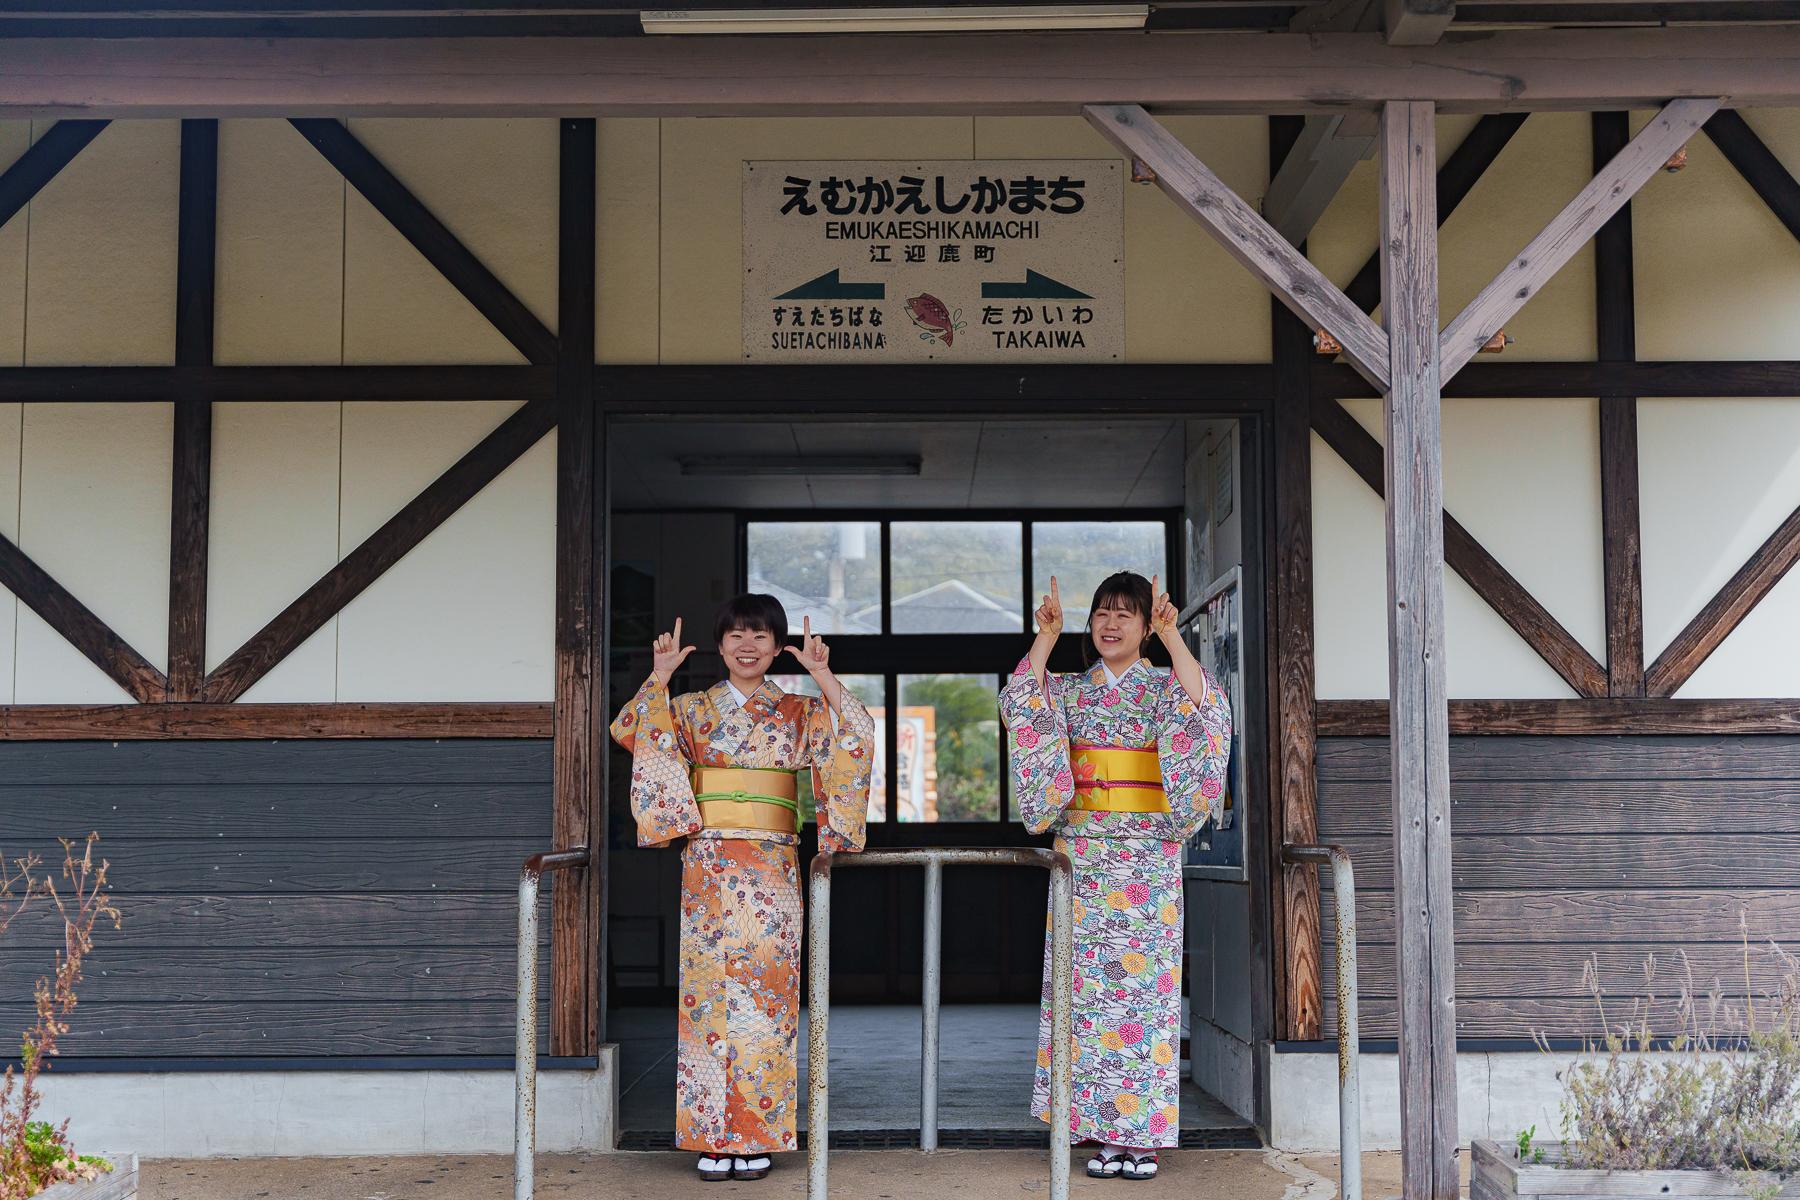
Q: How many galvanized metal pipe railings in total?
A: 3